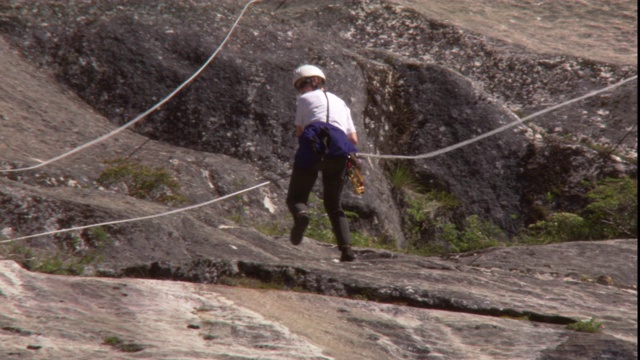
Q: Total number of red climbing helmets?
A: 0